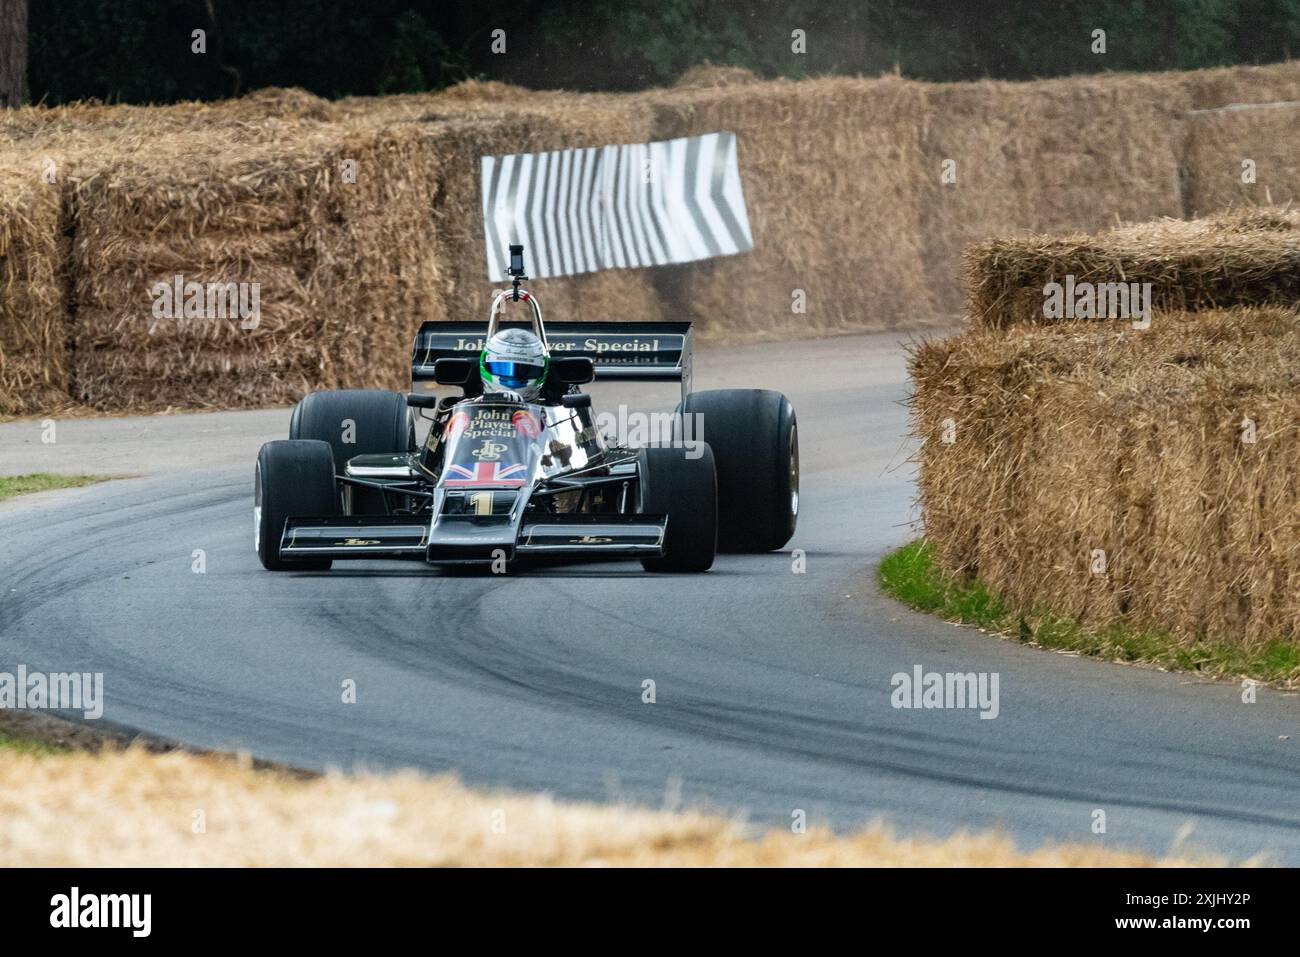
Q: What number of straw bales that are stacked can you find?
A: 2